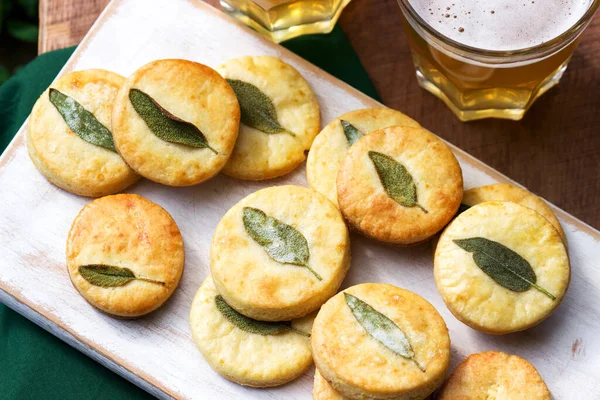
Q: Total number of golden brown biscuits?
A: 13